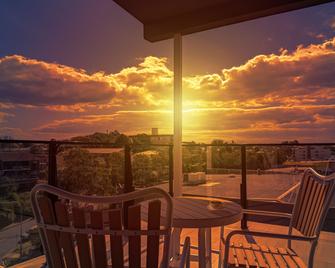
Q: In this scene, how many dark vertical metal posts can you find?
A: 4